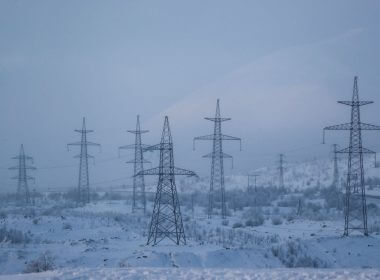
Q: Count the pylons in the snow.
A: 8